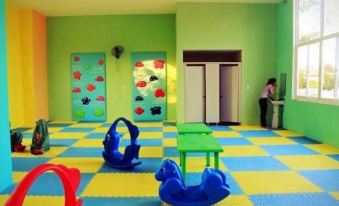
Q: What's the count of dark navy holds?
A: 4